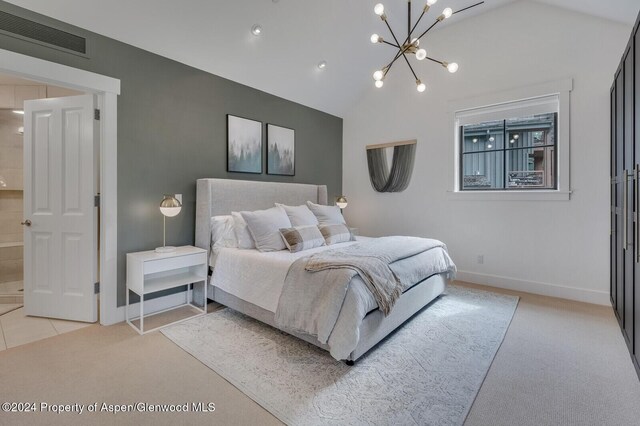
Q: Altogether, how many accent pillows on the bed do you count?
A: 2